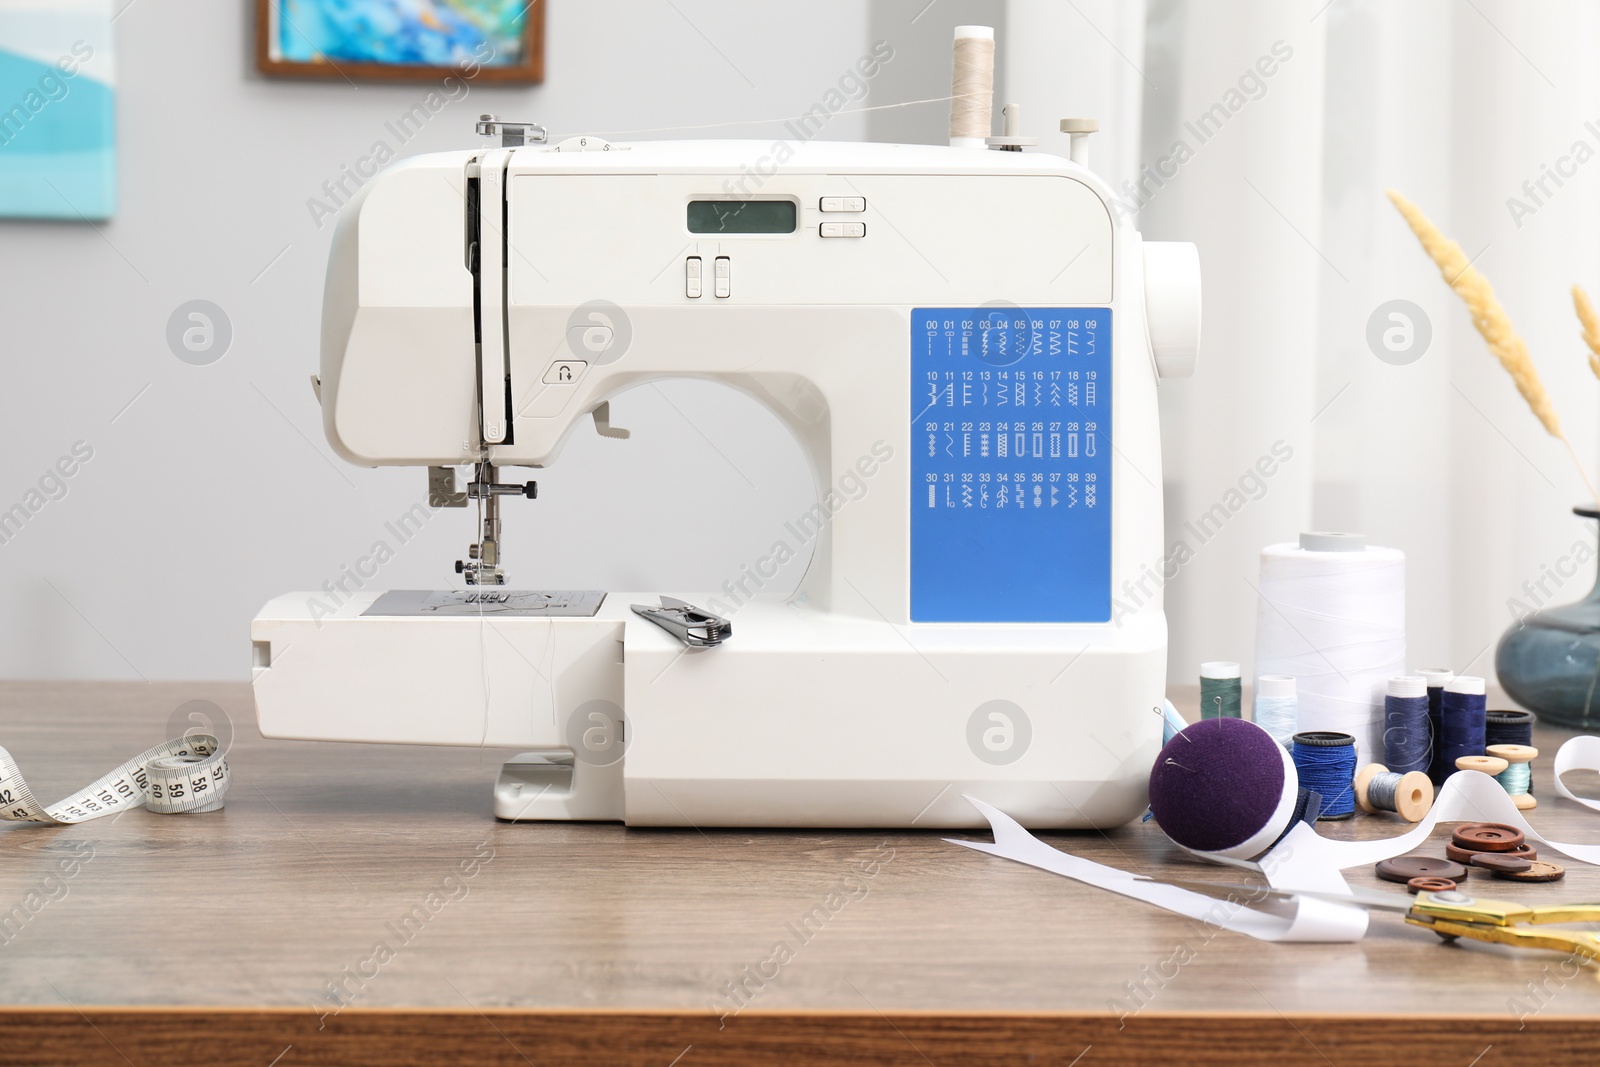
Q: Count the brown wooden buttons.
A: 6